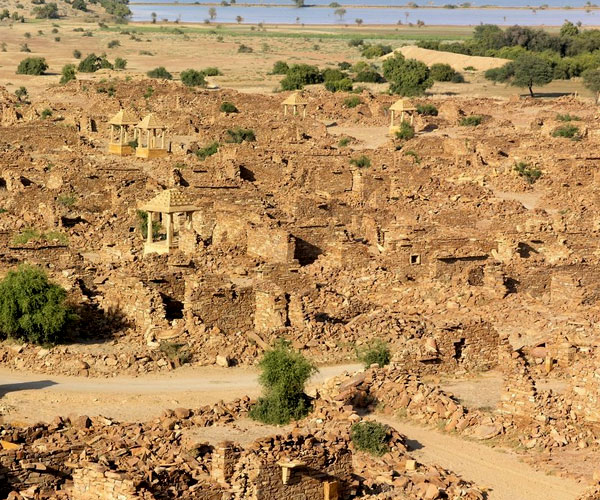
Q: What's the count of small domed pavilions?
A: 5